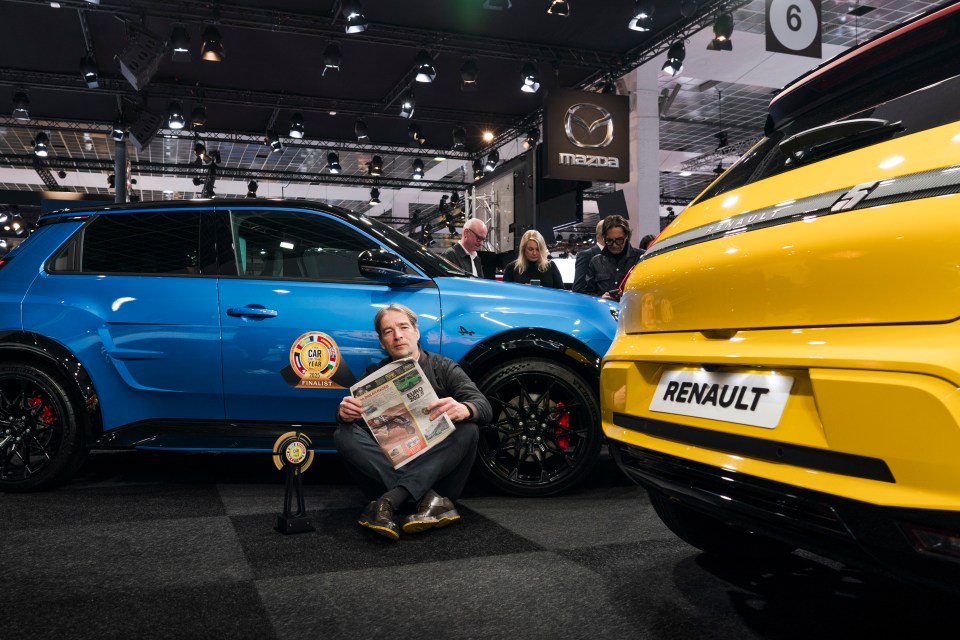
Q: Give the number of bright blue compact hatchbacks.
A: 1